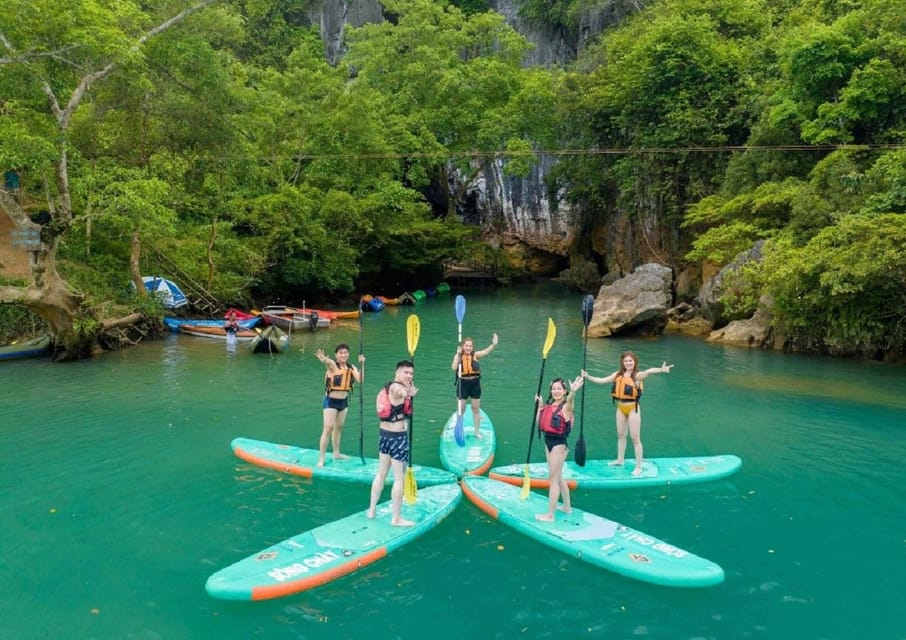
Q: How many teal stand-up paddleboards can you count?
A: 5